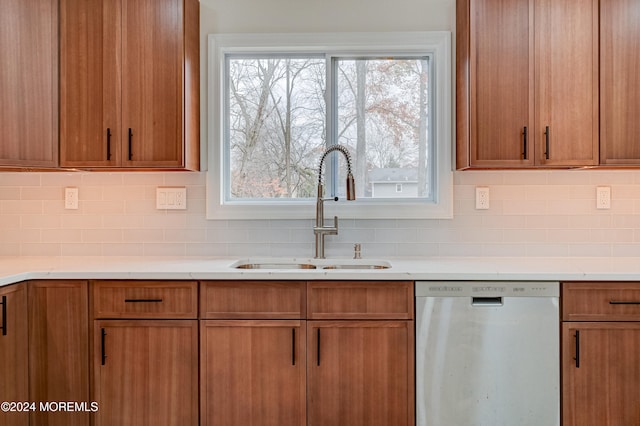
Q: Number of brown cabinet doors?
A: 12